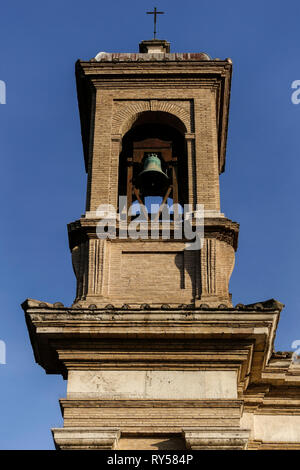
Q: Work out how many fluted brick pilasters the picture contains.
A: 2